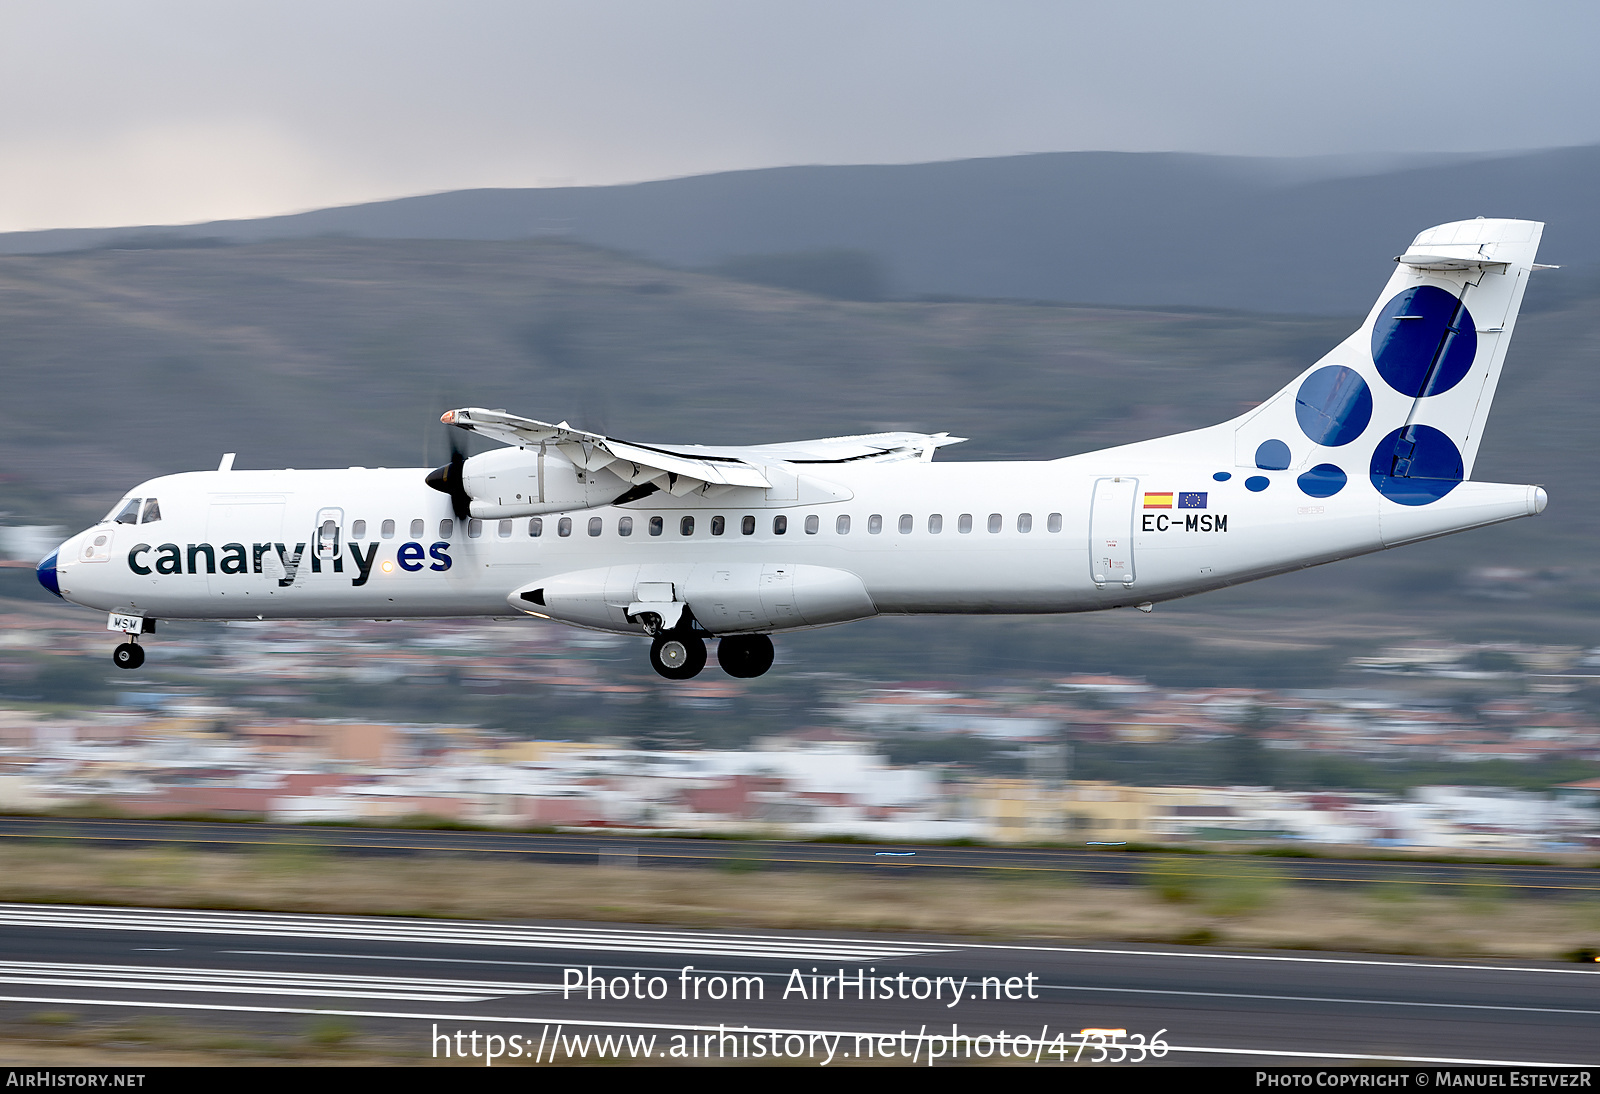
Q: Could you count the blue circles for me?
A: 7